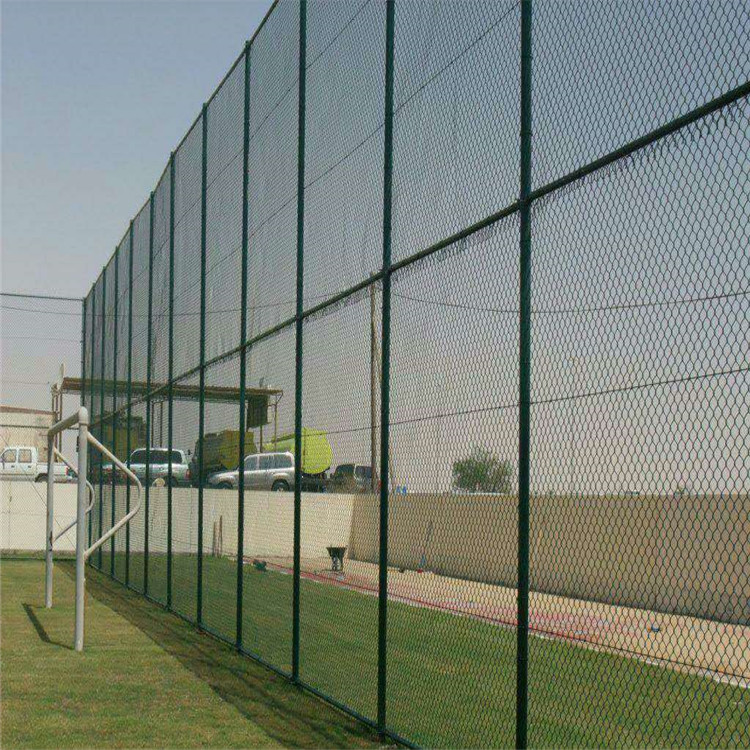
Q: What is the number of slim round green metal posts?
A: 12